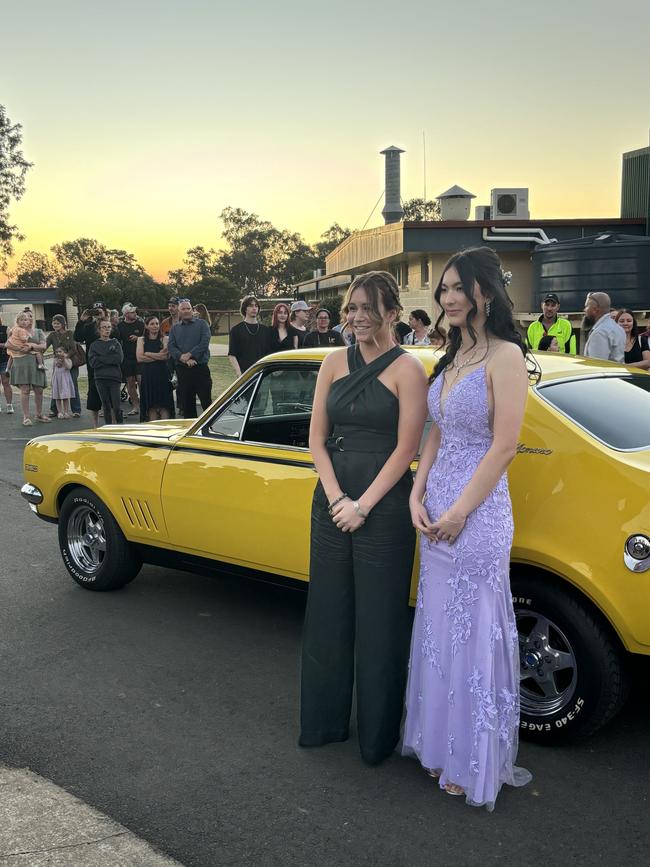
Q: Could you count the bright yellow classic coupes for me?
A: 1